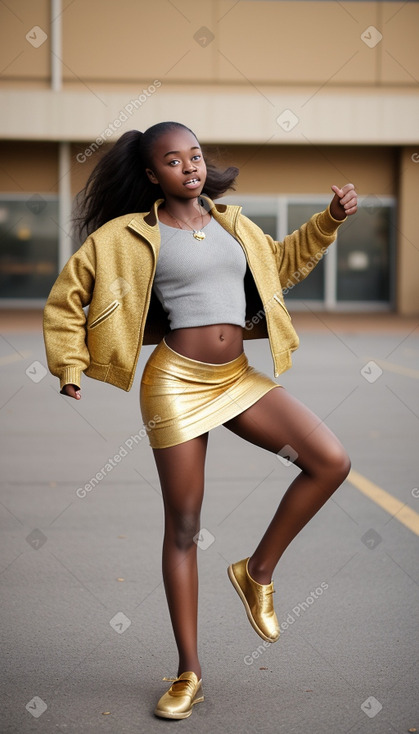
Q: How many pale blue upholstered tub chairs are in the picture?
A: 0